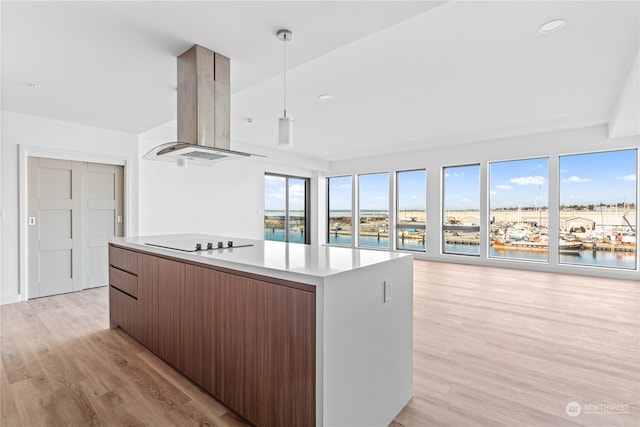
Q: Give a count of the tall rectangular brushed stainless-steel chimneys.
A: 1